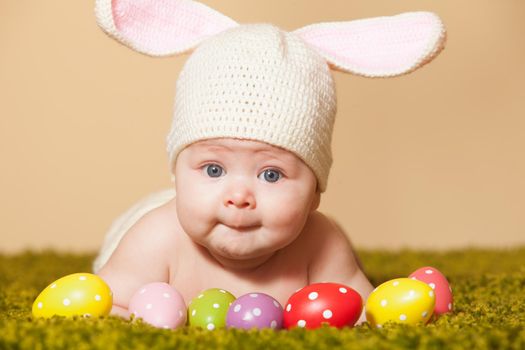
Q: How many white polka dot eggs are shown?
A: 7